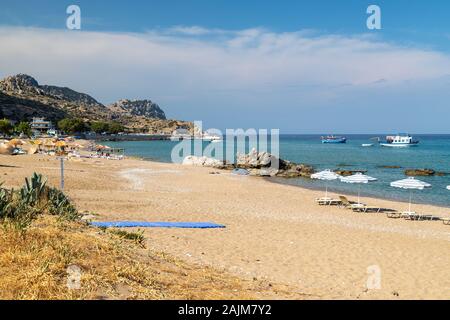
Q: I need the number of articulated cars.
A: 0